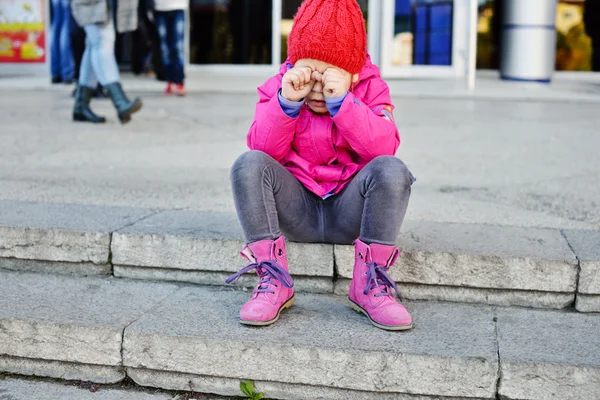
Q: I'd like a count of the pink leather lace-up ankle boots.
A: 2